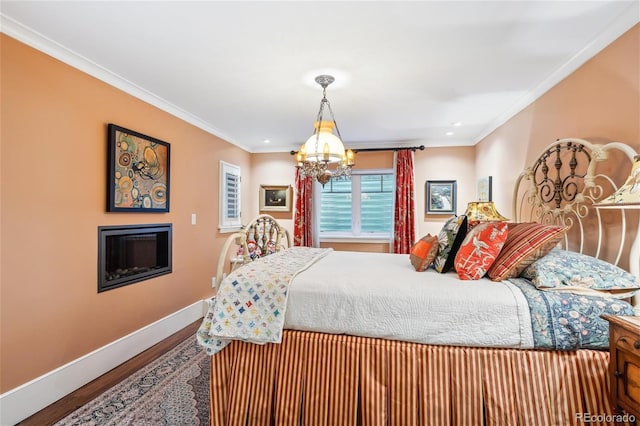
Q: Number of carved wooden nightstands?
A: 1